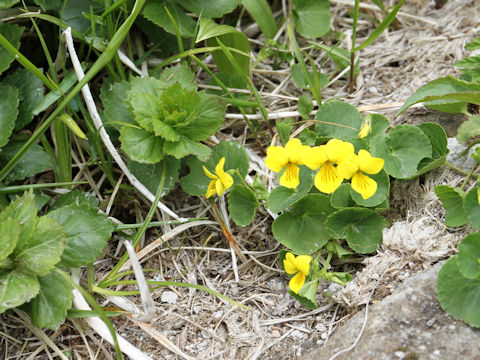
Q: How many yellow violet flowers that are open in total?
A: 5